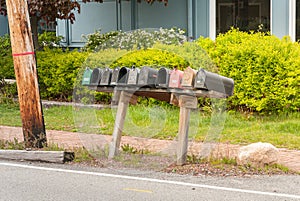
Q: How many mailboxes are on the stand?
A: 11